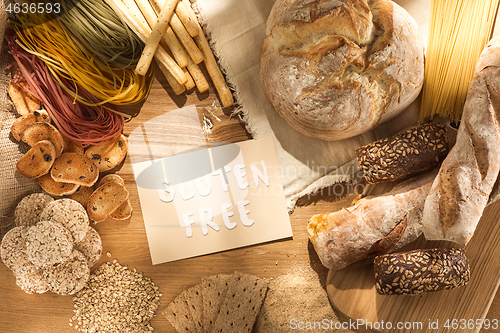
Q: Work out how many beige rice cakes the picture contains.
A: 7